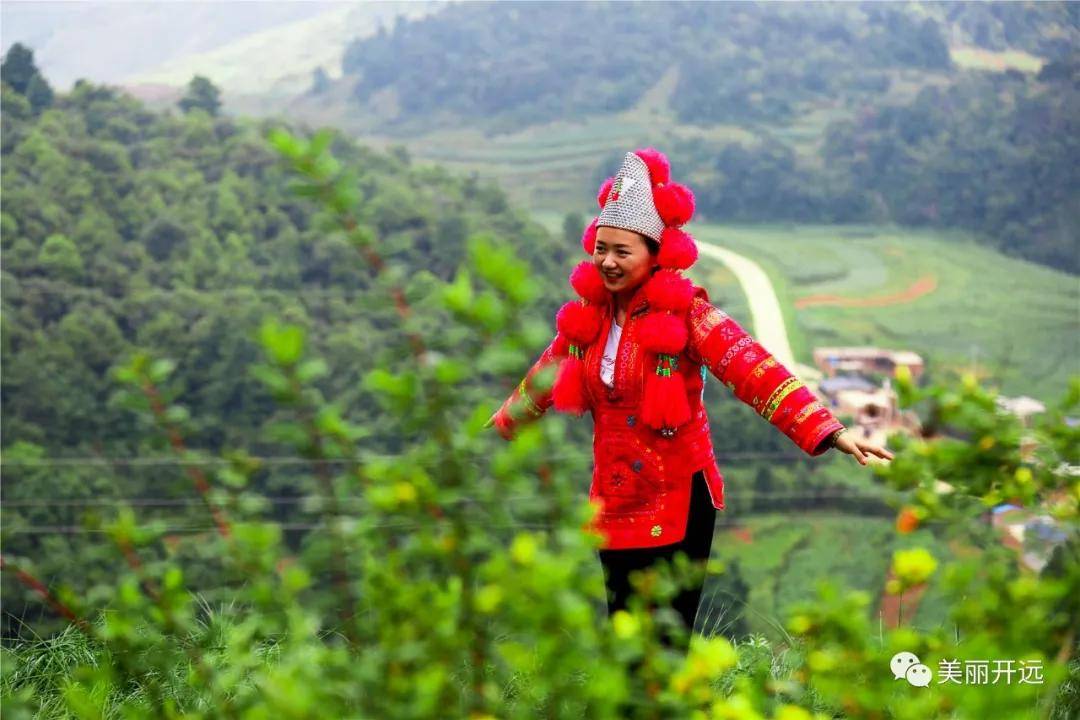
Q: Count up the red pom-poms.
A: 9